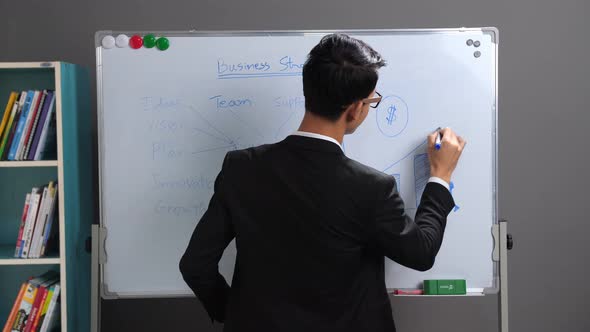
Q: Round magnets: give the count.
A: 8